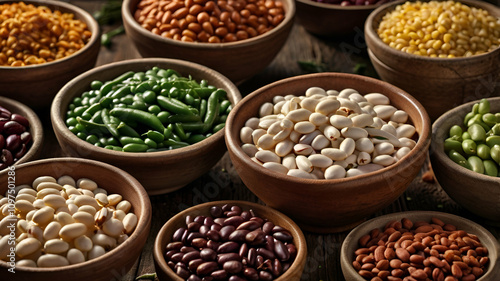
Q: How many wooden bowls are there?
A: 11